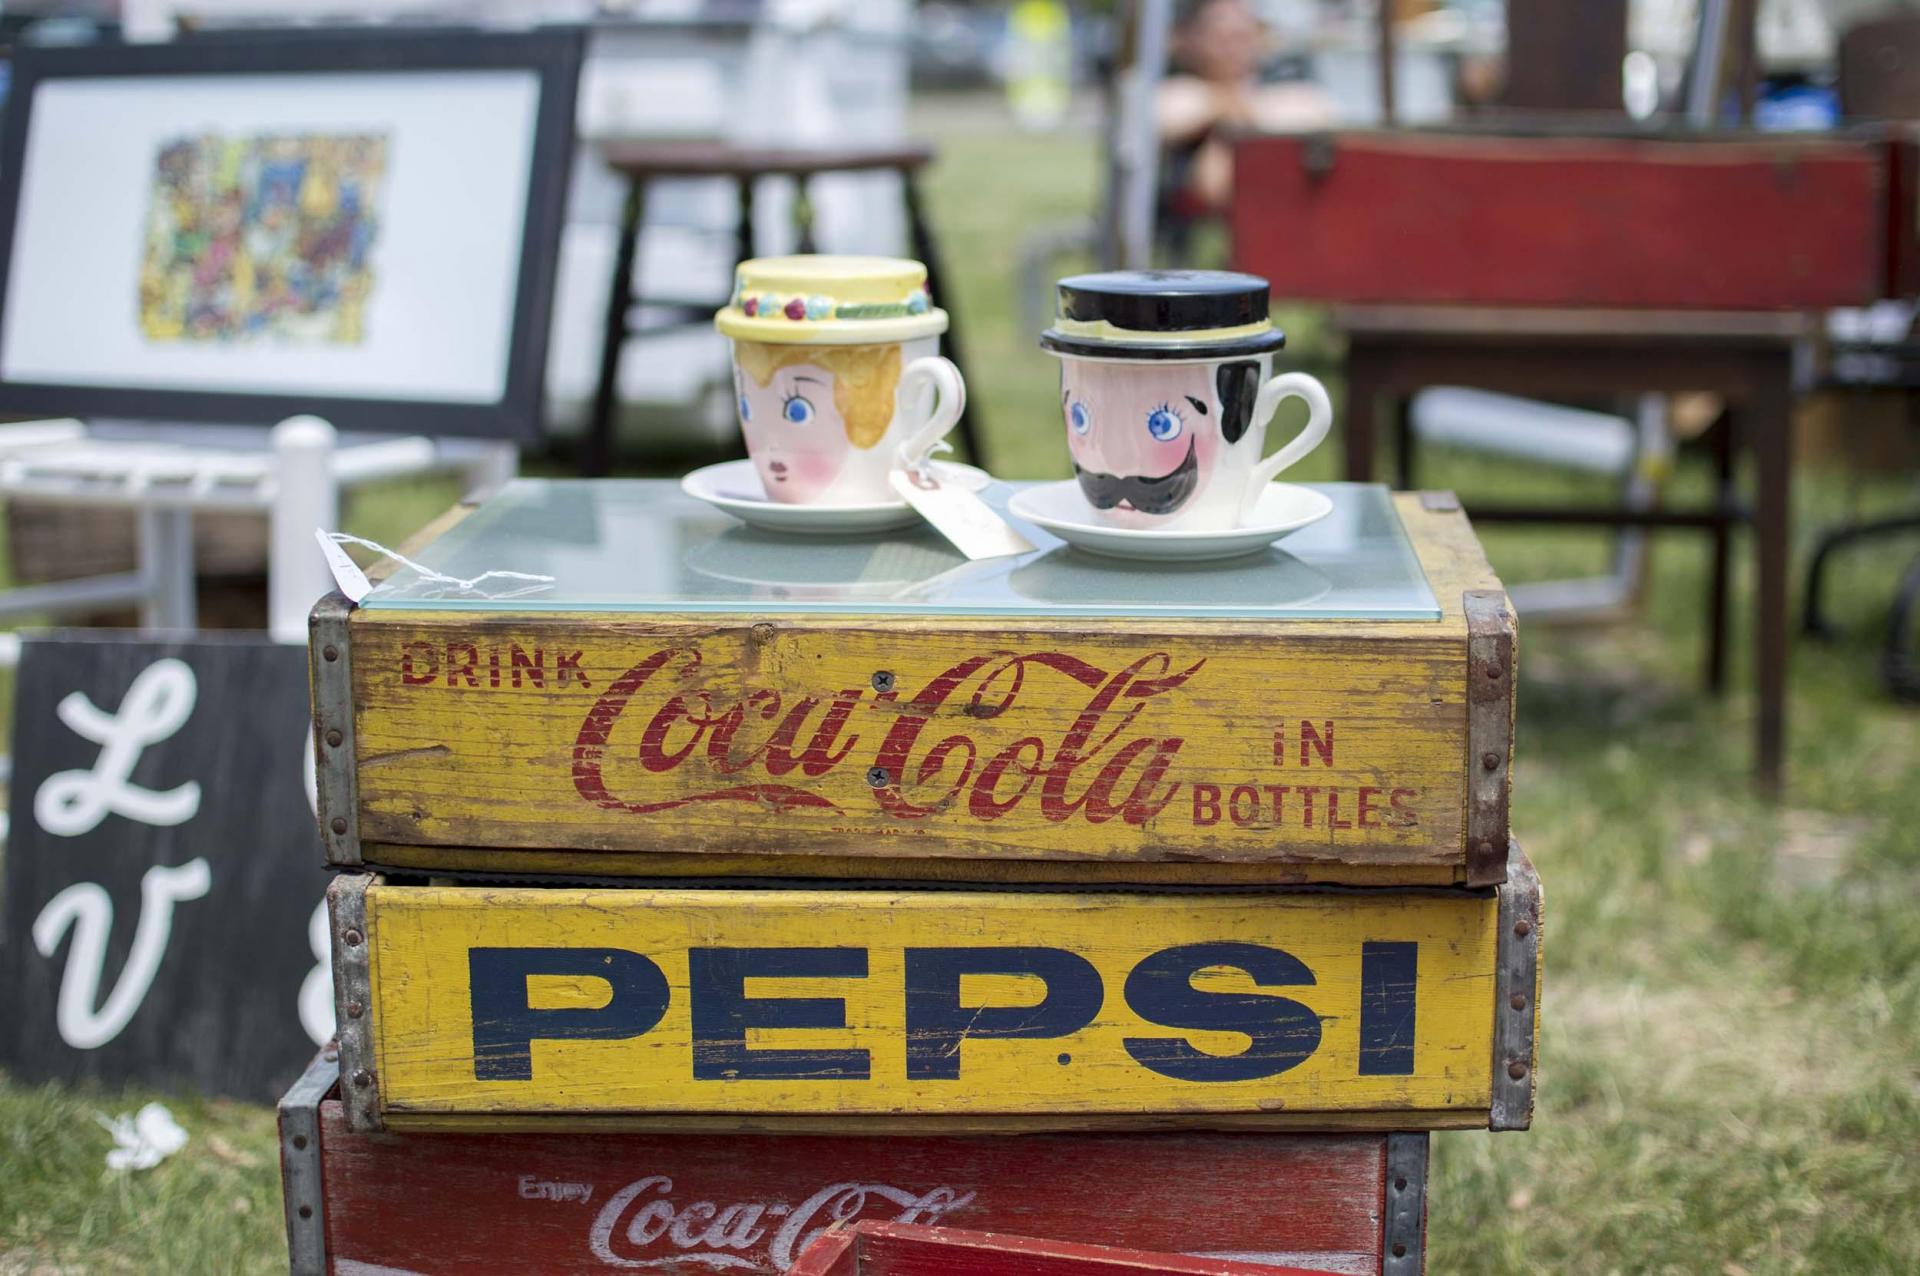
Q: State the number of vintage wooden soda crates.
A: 3